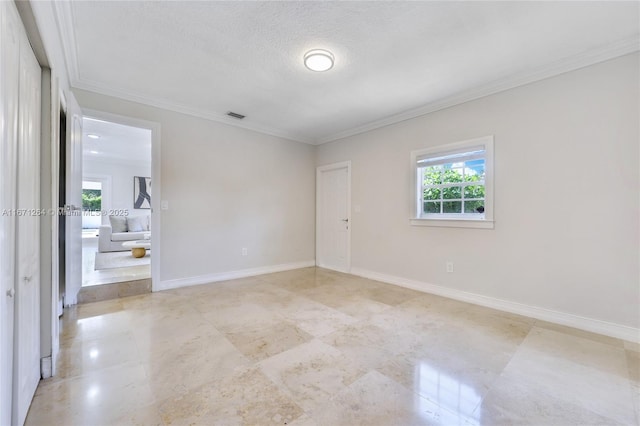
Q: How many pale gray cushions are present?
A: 2